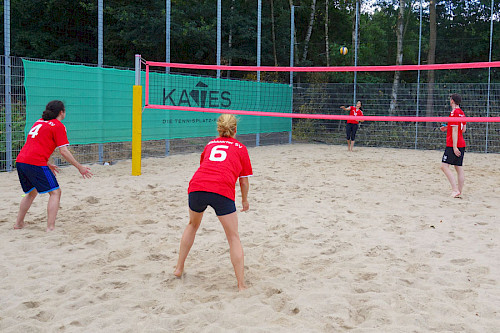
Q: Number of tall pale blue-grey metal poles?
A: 9